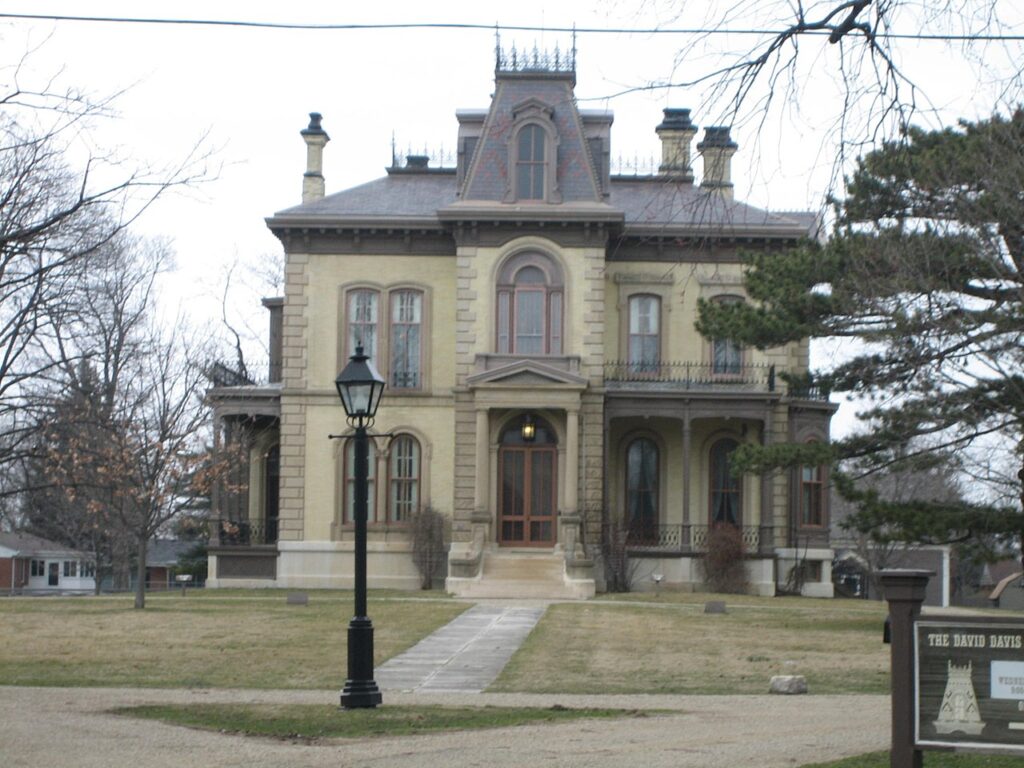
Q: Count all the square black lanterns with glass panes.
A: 1